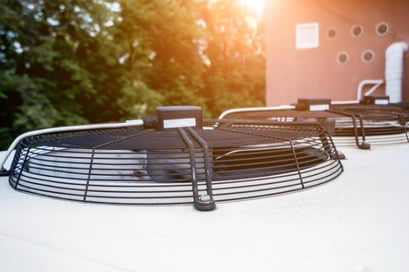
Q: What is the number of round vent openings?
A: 5